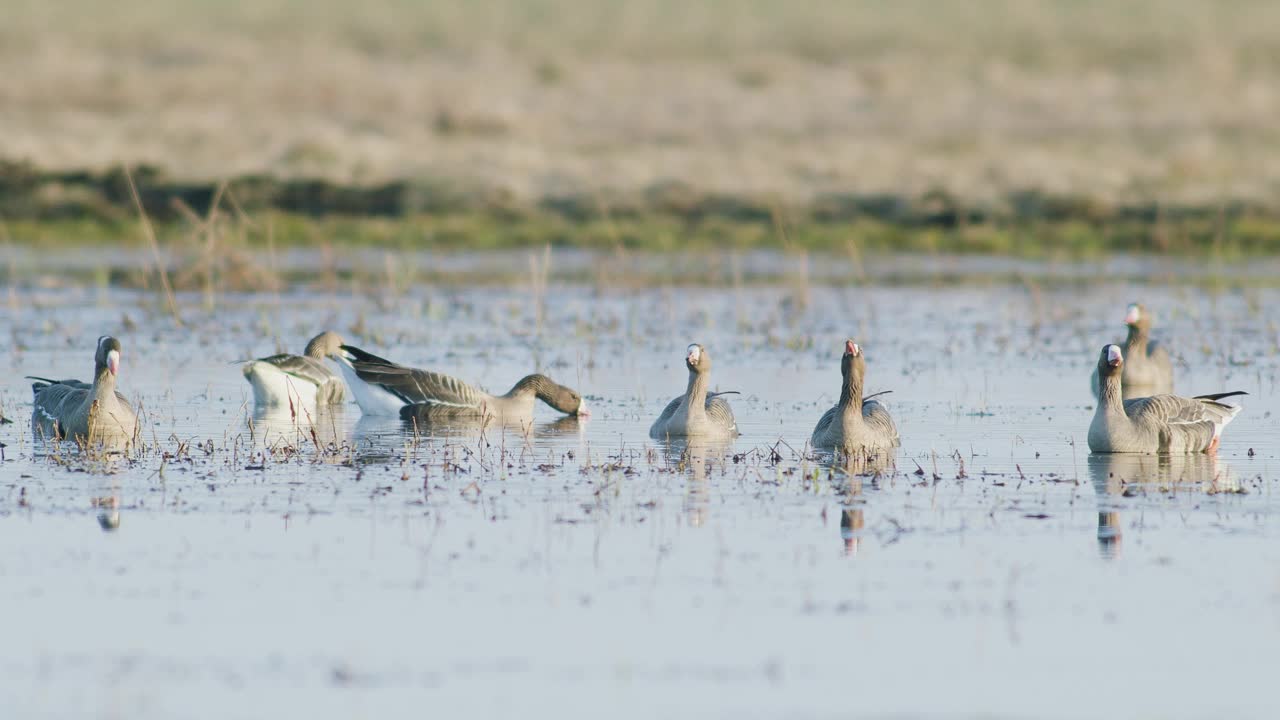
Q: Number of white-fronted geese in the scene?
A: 7